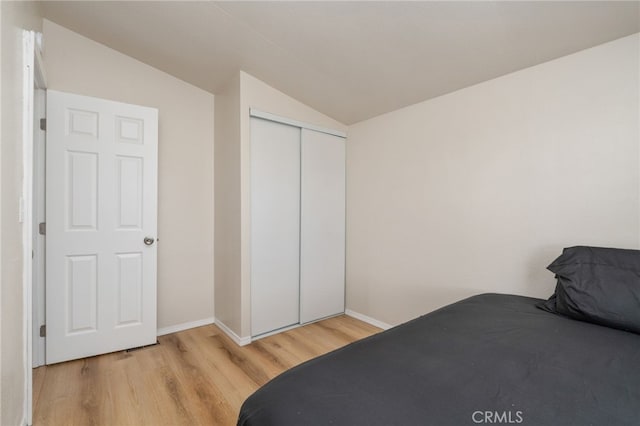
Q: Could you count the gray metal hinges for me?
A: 3